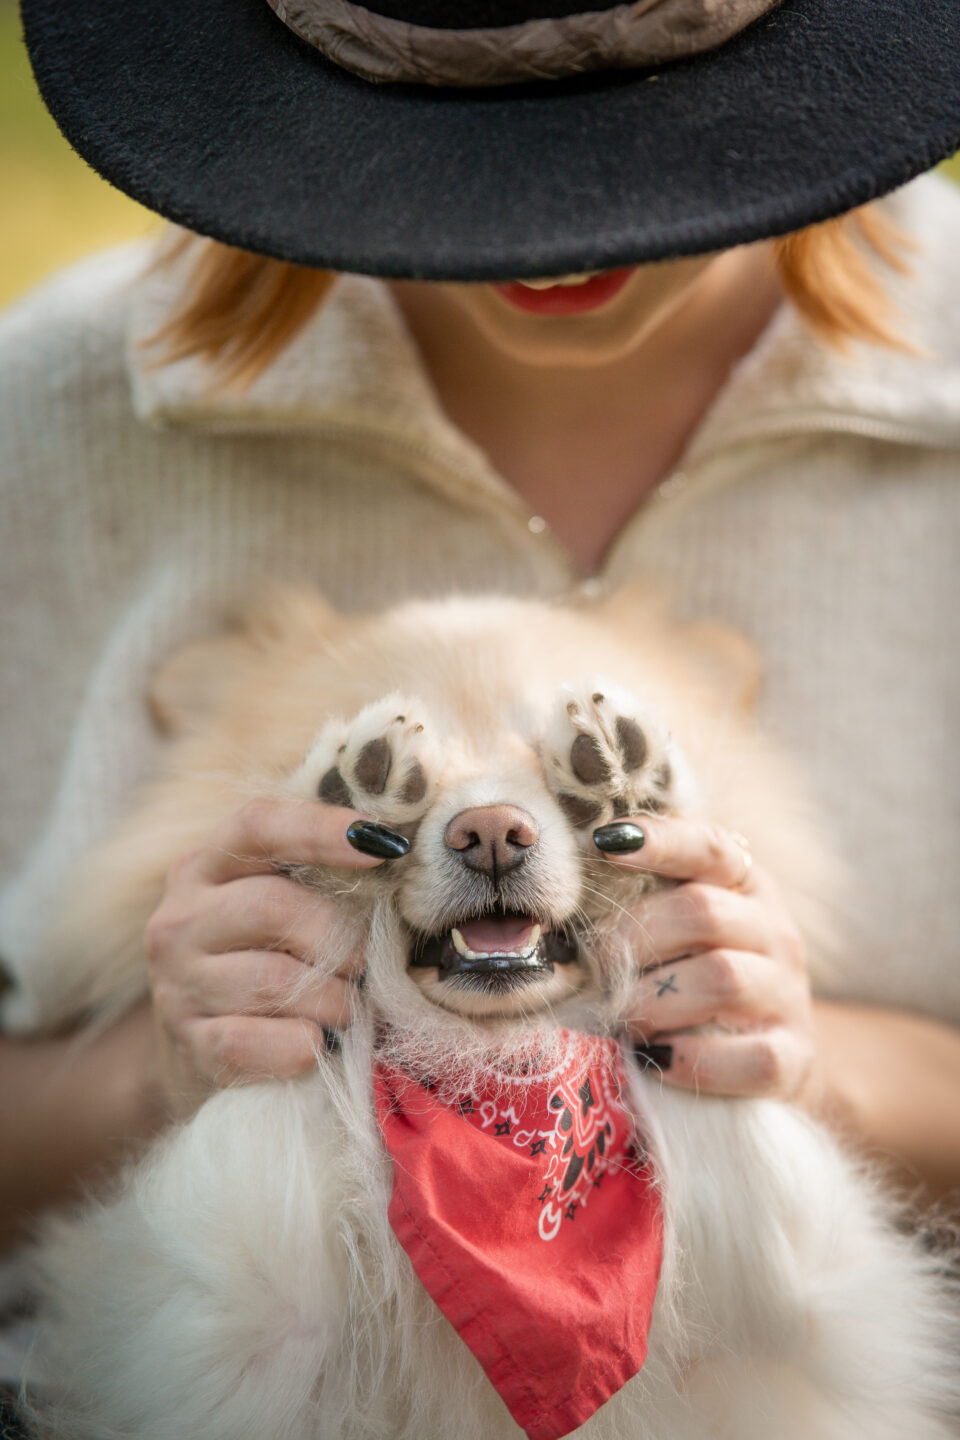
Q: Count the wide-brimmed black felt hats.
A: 1